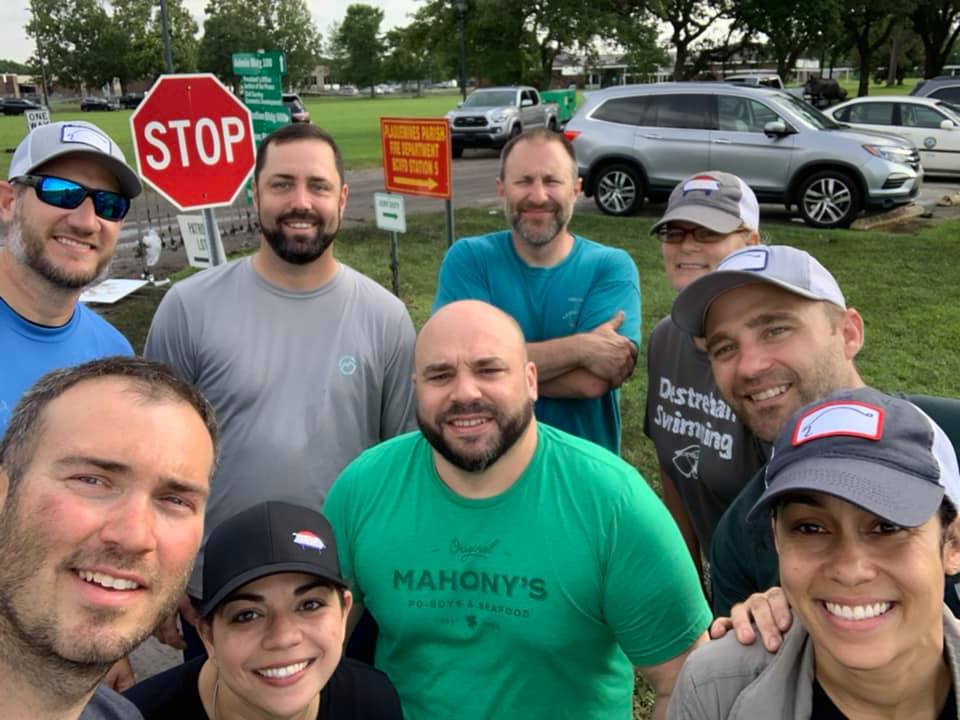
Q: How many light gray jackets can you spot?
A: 1